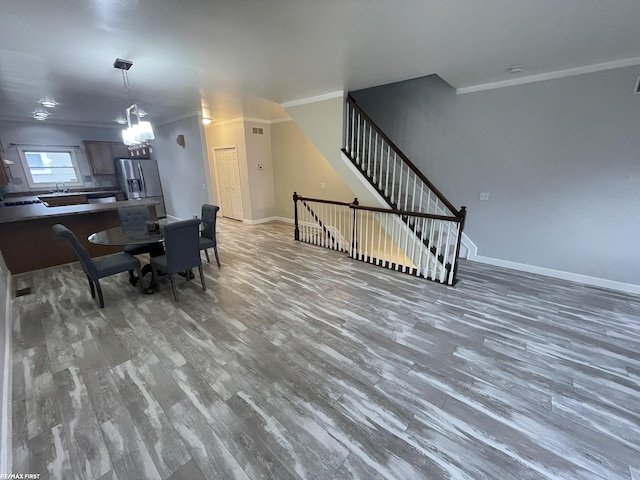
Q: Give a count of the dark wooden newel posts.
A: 3